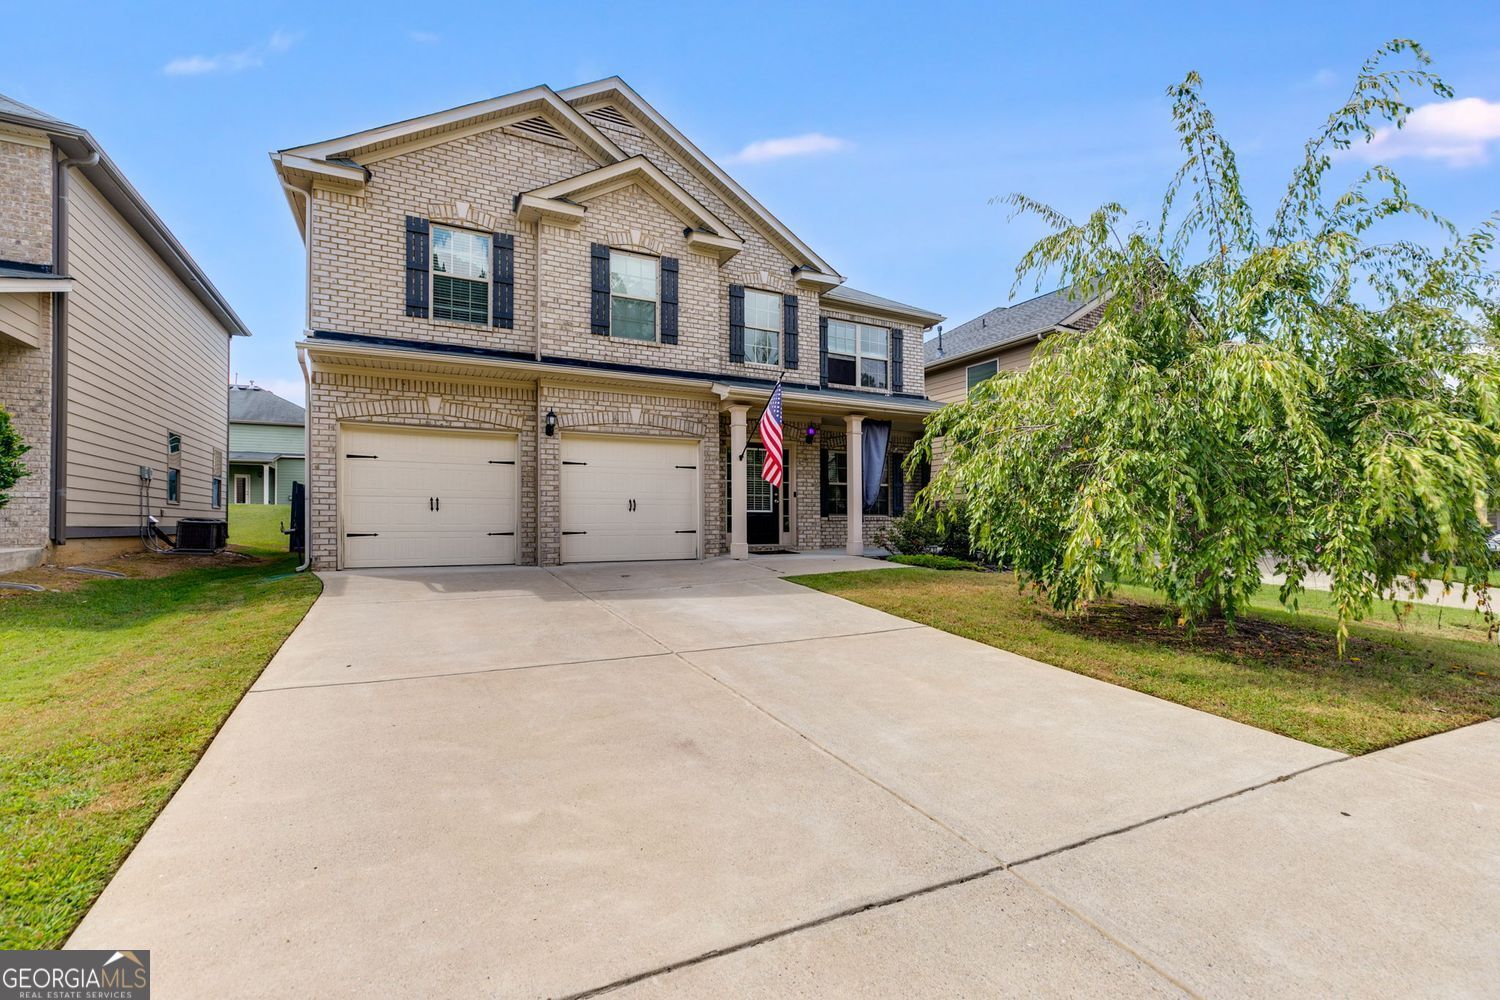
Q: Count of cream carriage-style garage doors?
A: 2